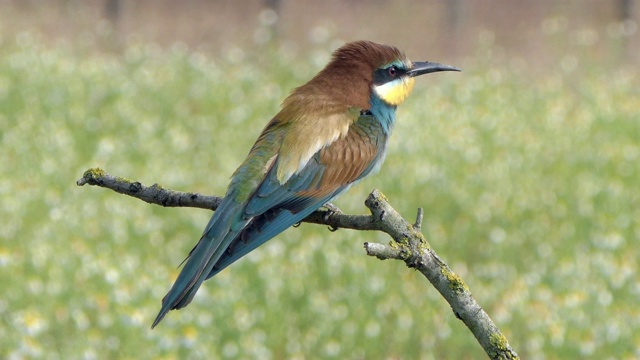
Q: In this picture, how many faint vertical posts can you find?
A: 4